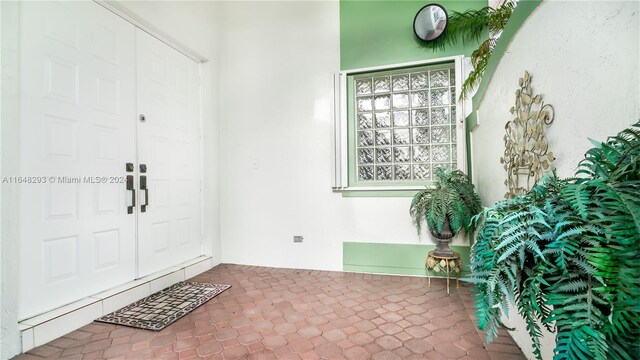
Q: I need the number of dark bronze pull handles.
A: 2